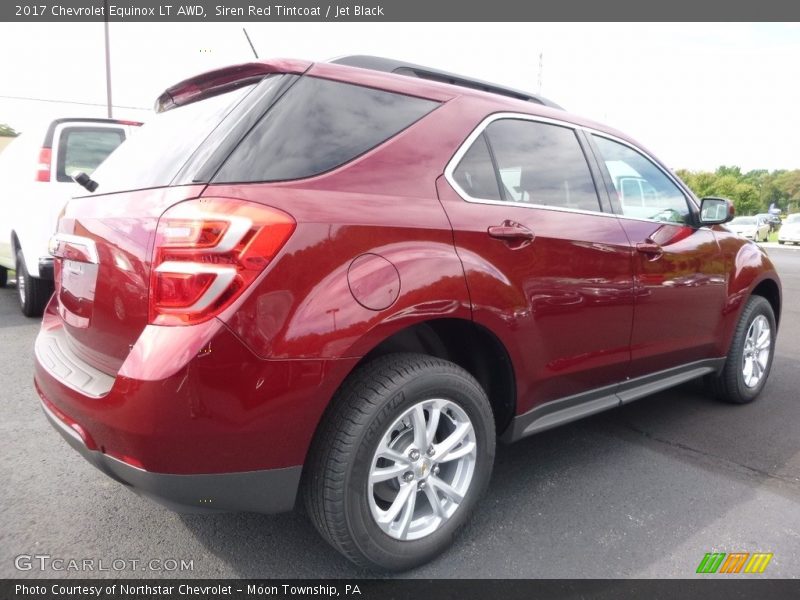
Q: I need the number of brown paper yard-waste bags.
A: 0